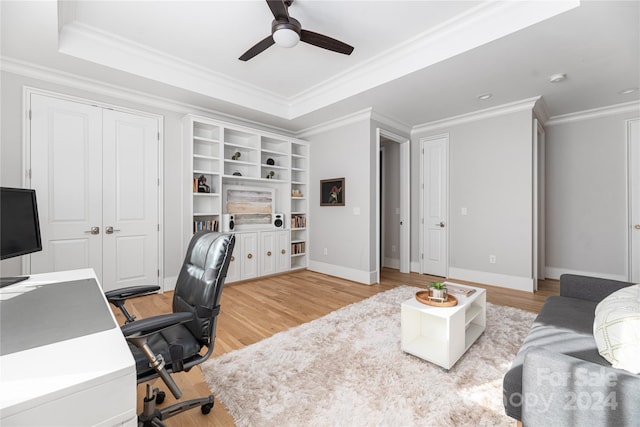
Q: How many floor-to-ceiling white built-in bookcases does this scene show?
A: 1